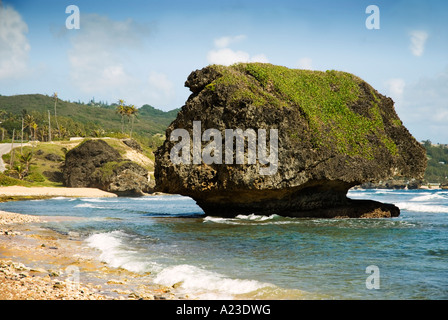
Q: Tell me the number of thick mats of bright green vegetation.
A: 1